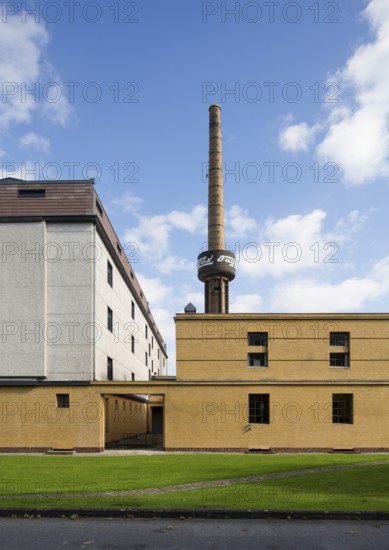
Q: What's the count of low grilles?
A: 3